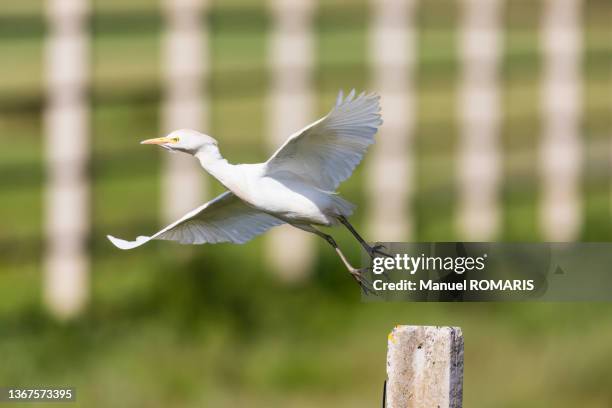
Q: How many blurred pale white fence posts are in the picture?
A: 6